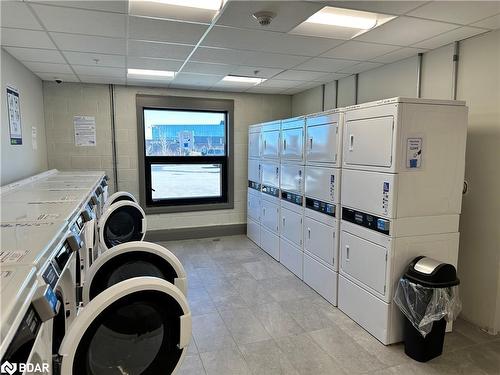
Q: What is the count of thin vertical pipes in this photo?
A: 6